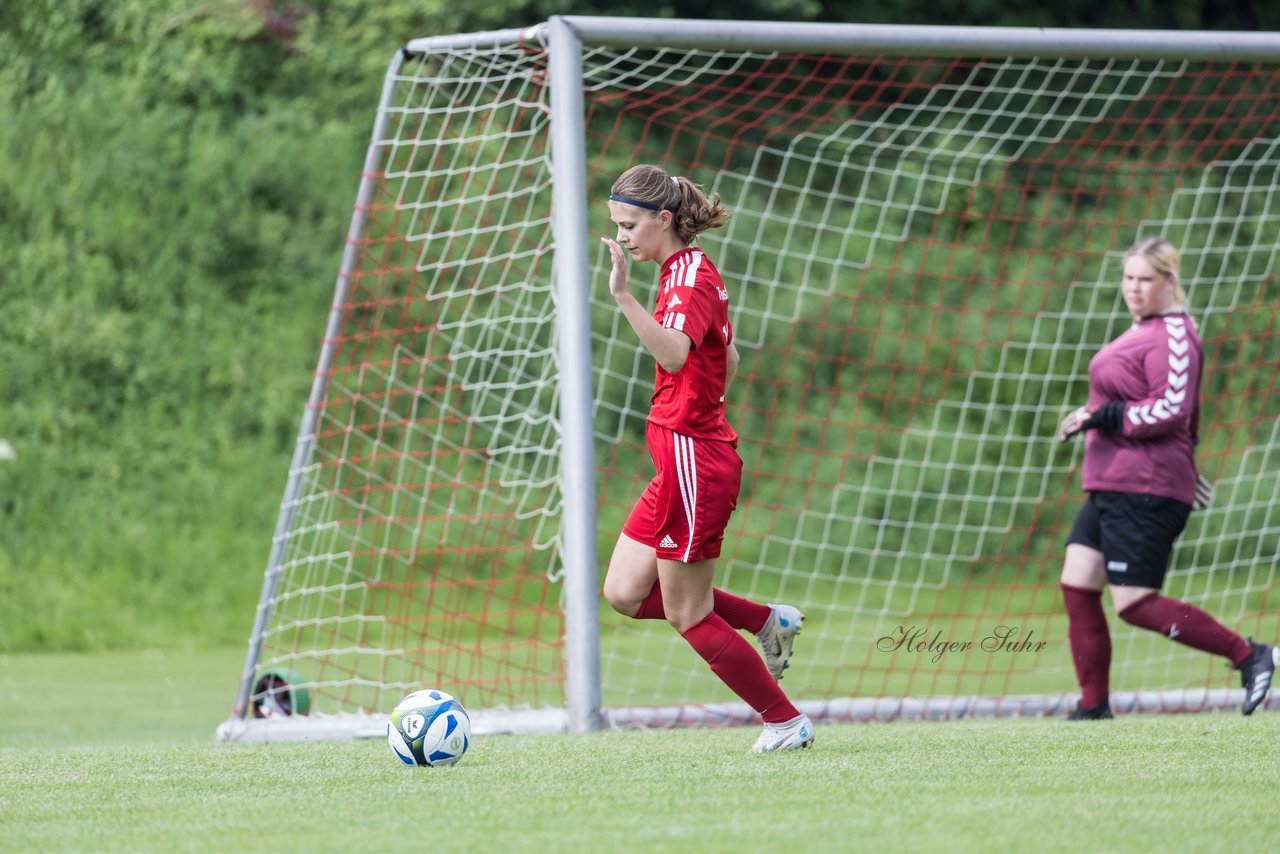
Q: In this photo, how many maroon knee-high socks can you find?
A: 2